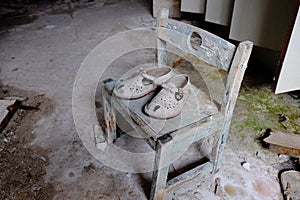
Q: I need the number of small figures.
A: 0